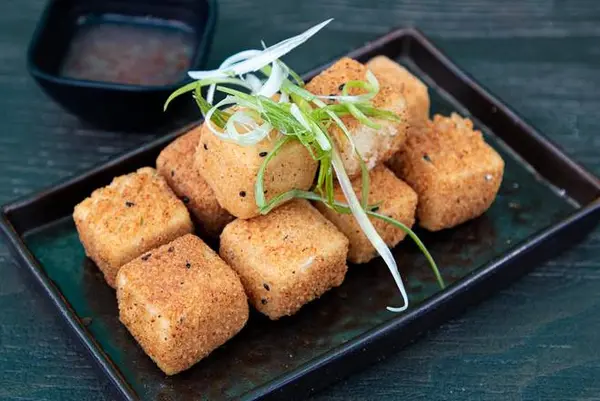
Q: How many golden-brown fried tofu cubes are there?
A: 9